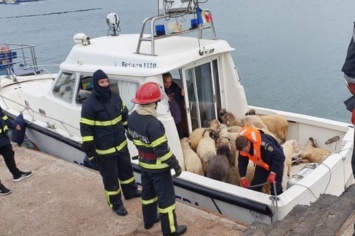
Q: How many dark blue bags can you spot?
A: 1